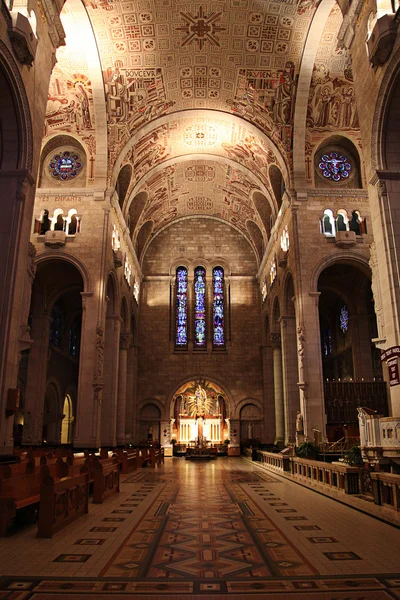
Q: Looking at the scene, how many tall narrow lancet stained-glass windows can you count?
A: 3